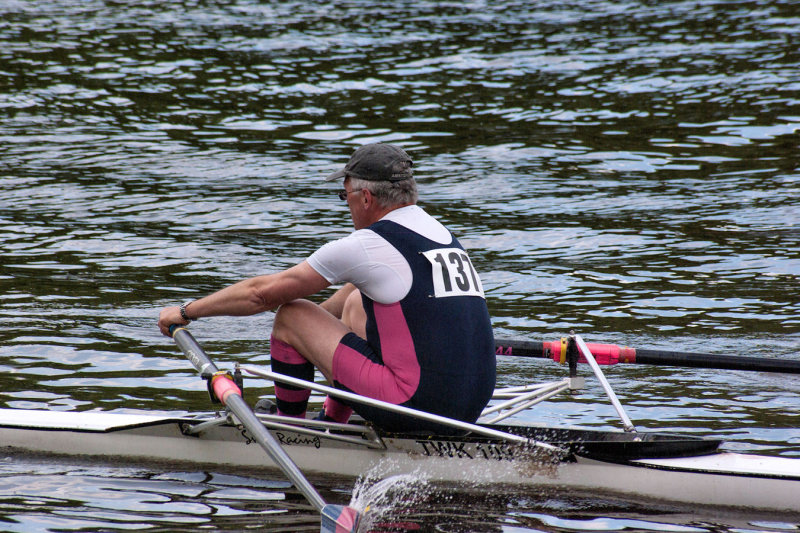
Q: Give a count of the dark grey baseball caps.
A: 1